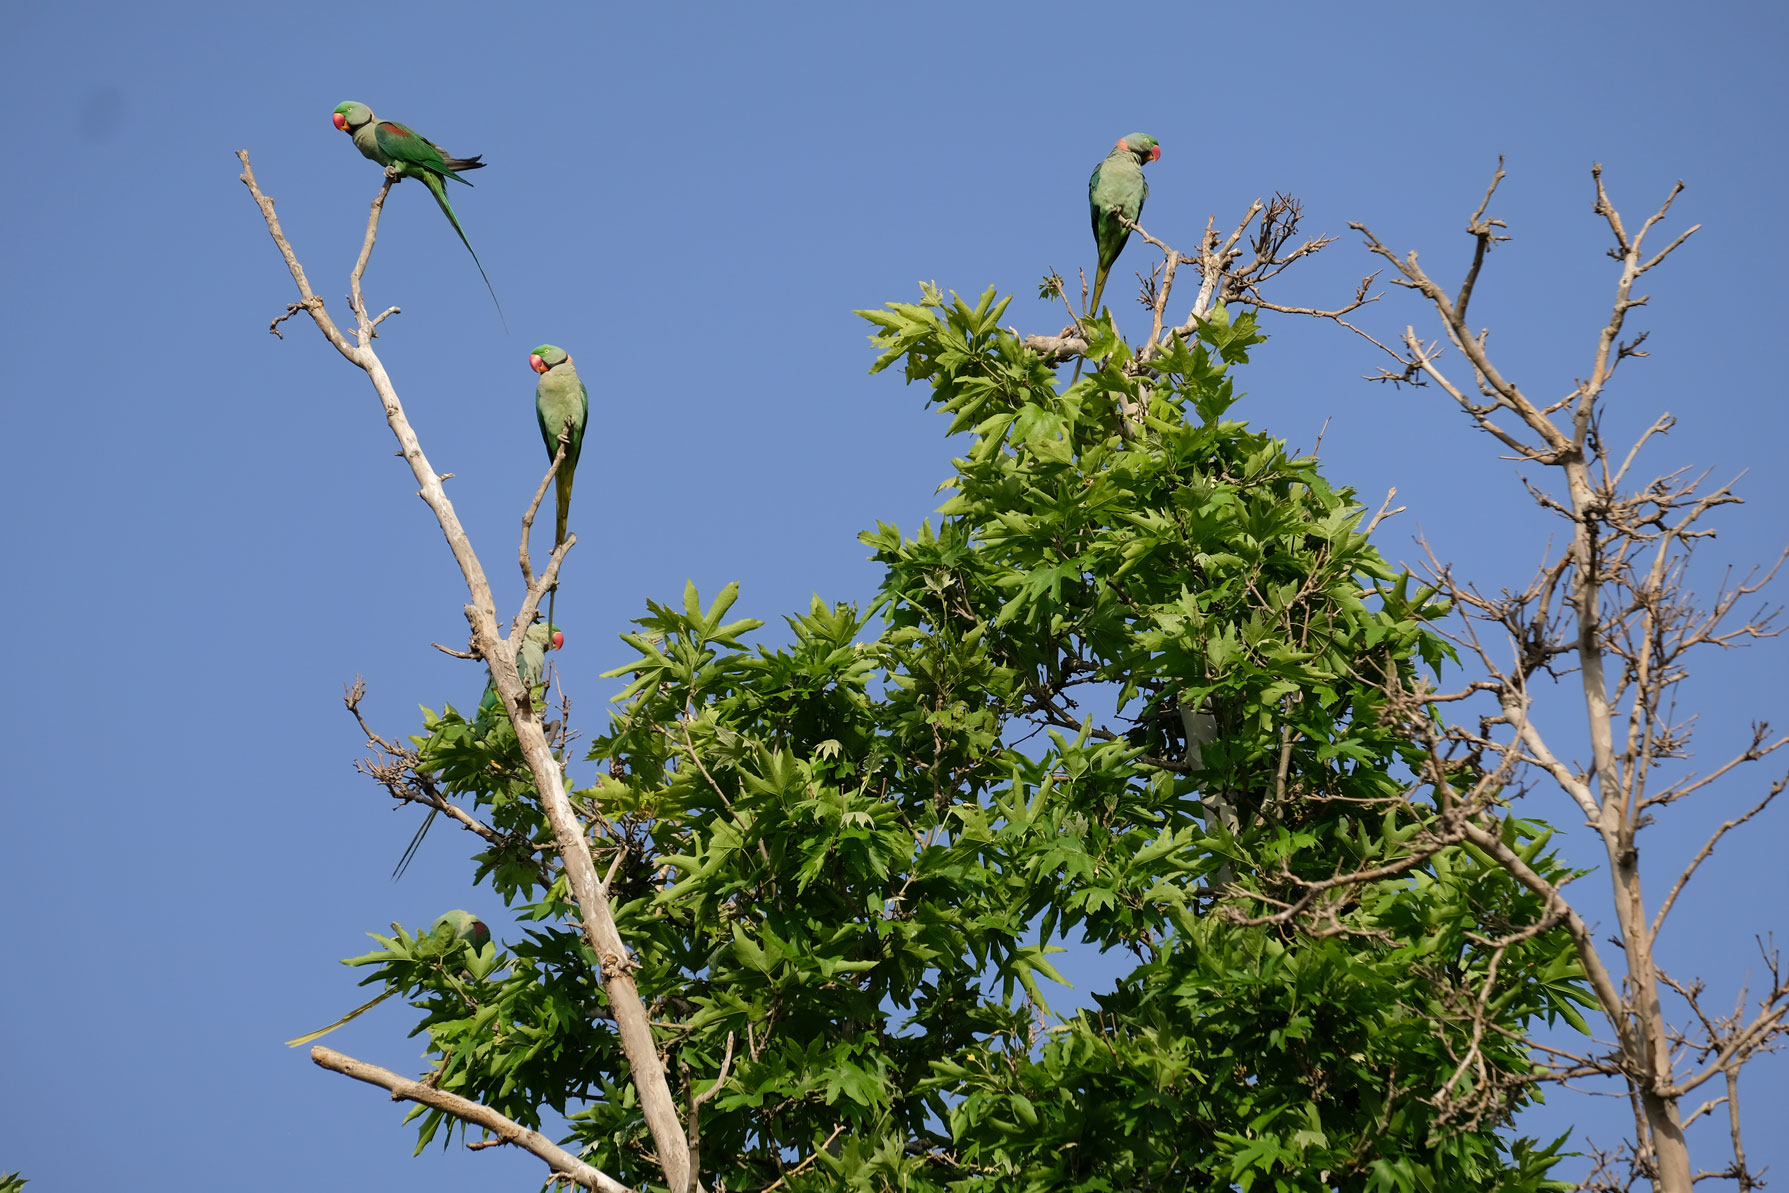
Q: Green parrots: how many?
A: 5